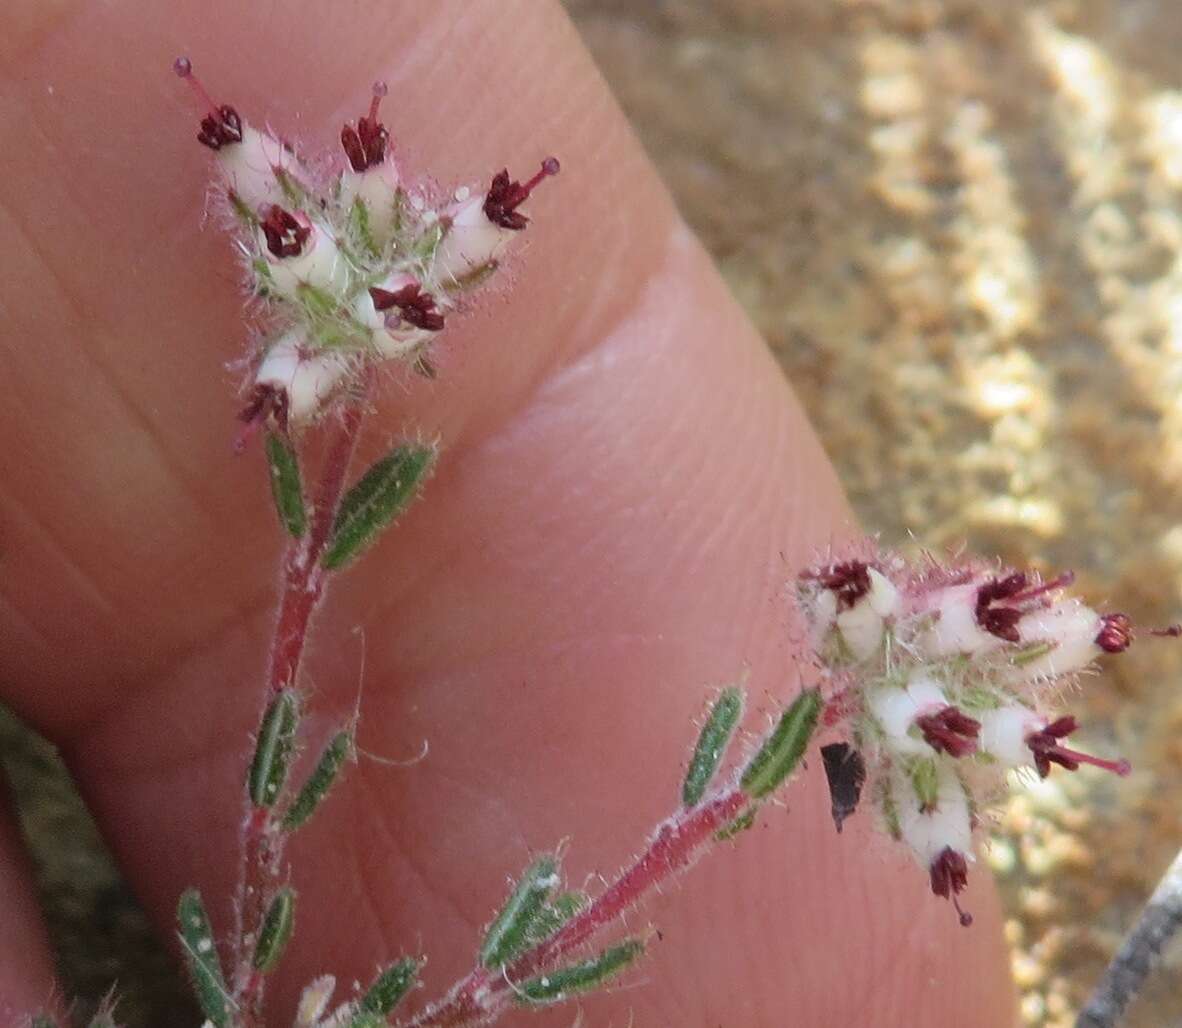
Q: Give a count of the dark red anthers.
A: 12